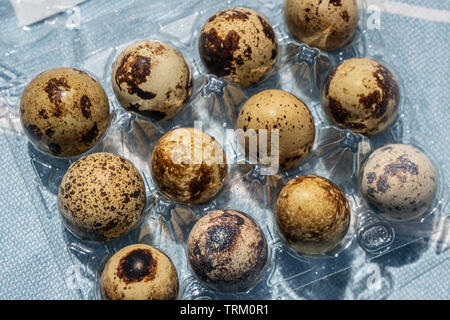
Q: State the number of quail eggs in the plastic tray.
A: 12